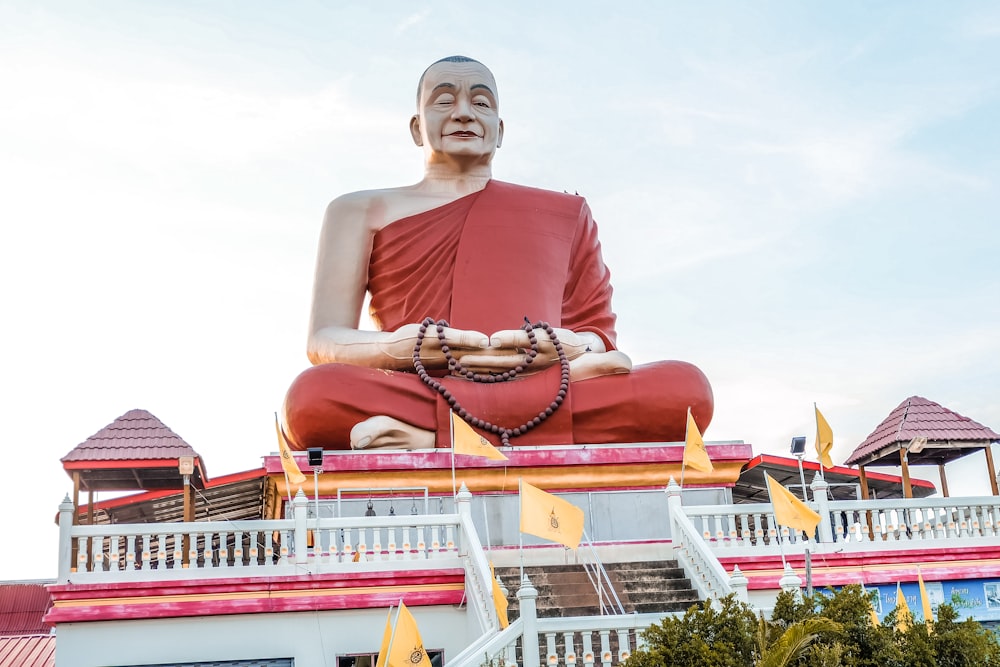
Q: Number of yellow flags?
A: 12